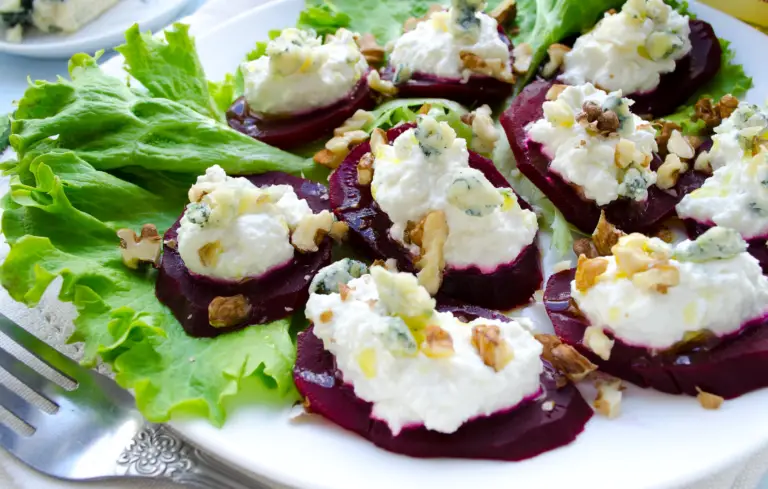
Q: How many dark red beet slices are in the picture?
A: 9